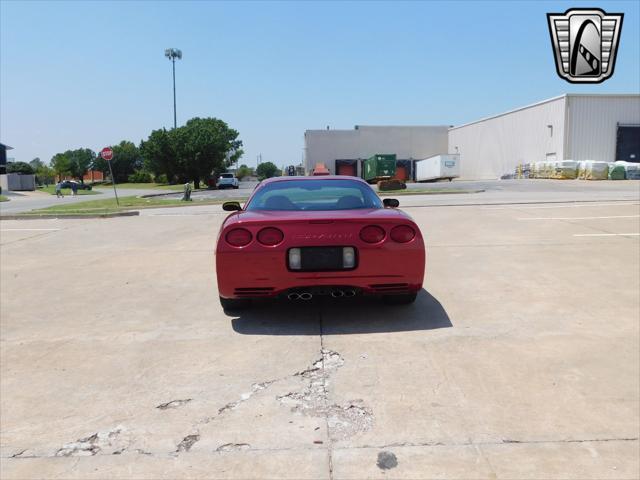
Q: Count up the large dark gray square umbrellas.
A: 0